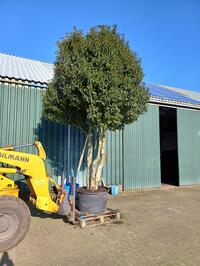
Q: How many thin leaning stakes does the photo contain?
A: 1